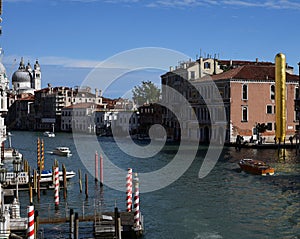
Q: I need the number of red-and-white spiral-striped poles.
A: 4